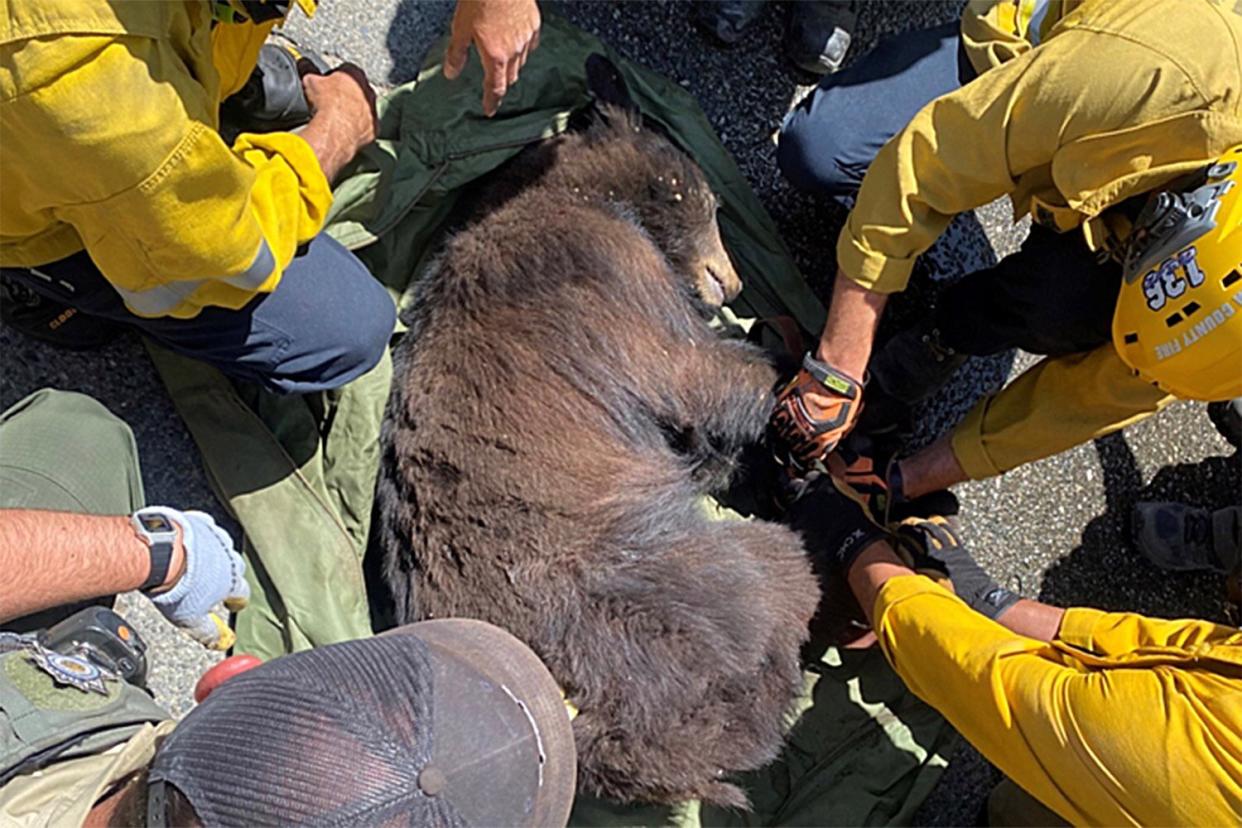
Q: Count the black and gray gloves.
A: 2